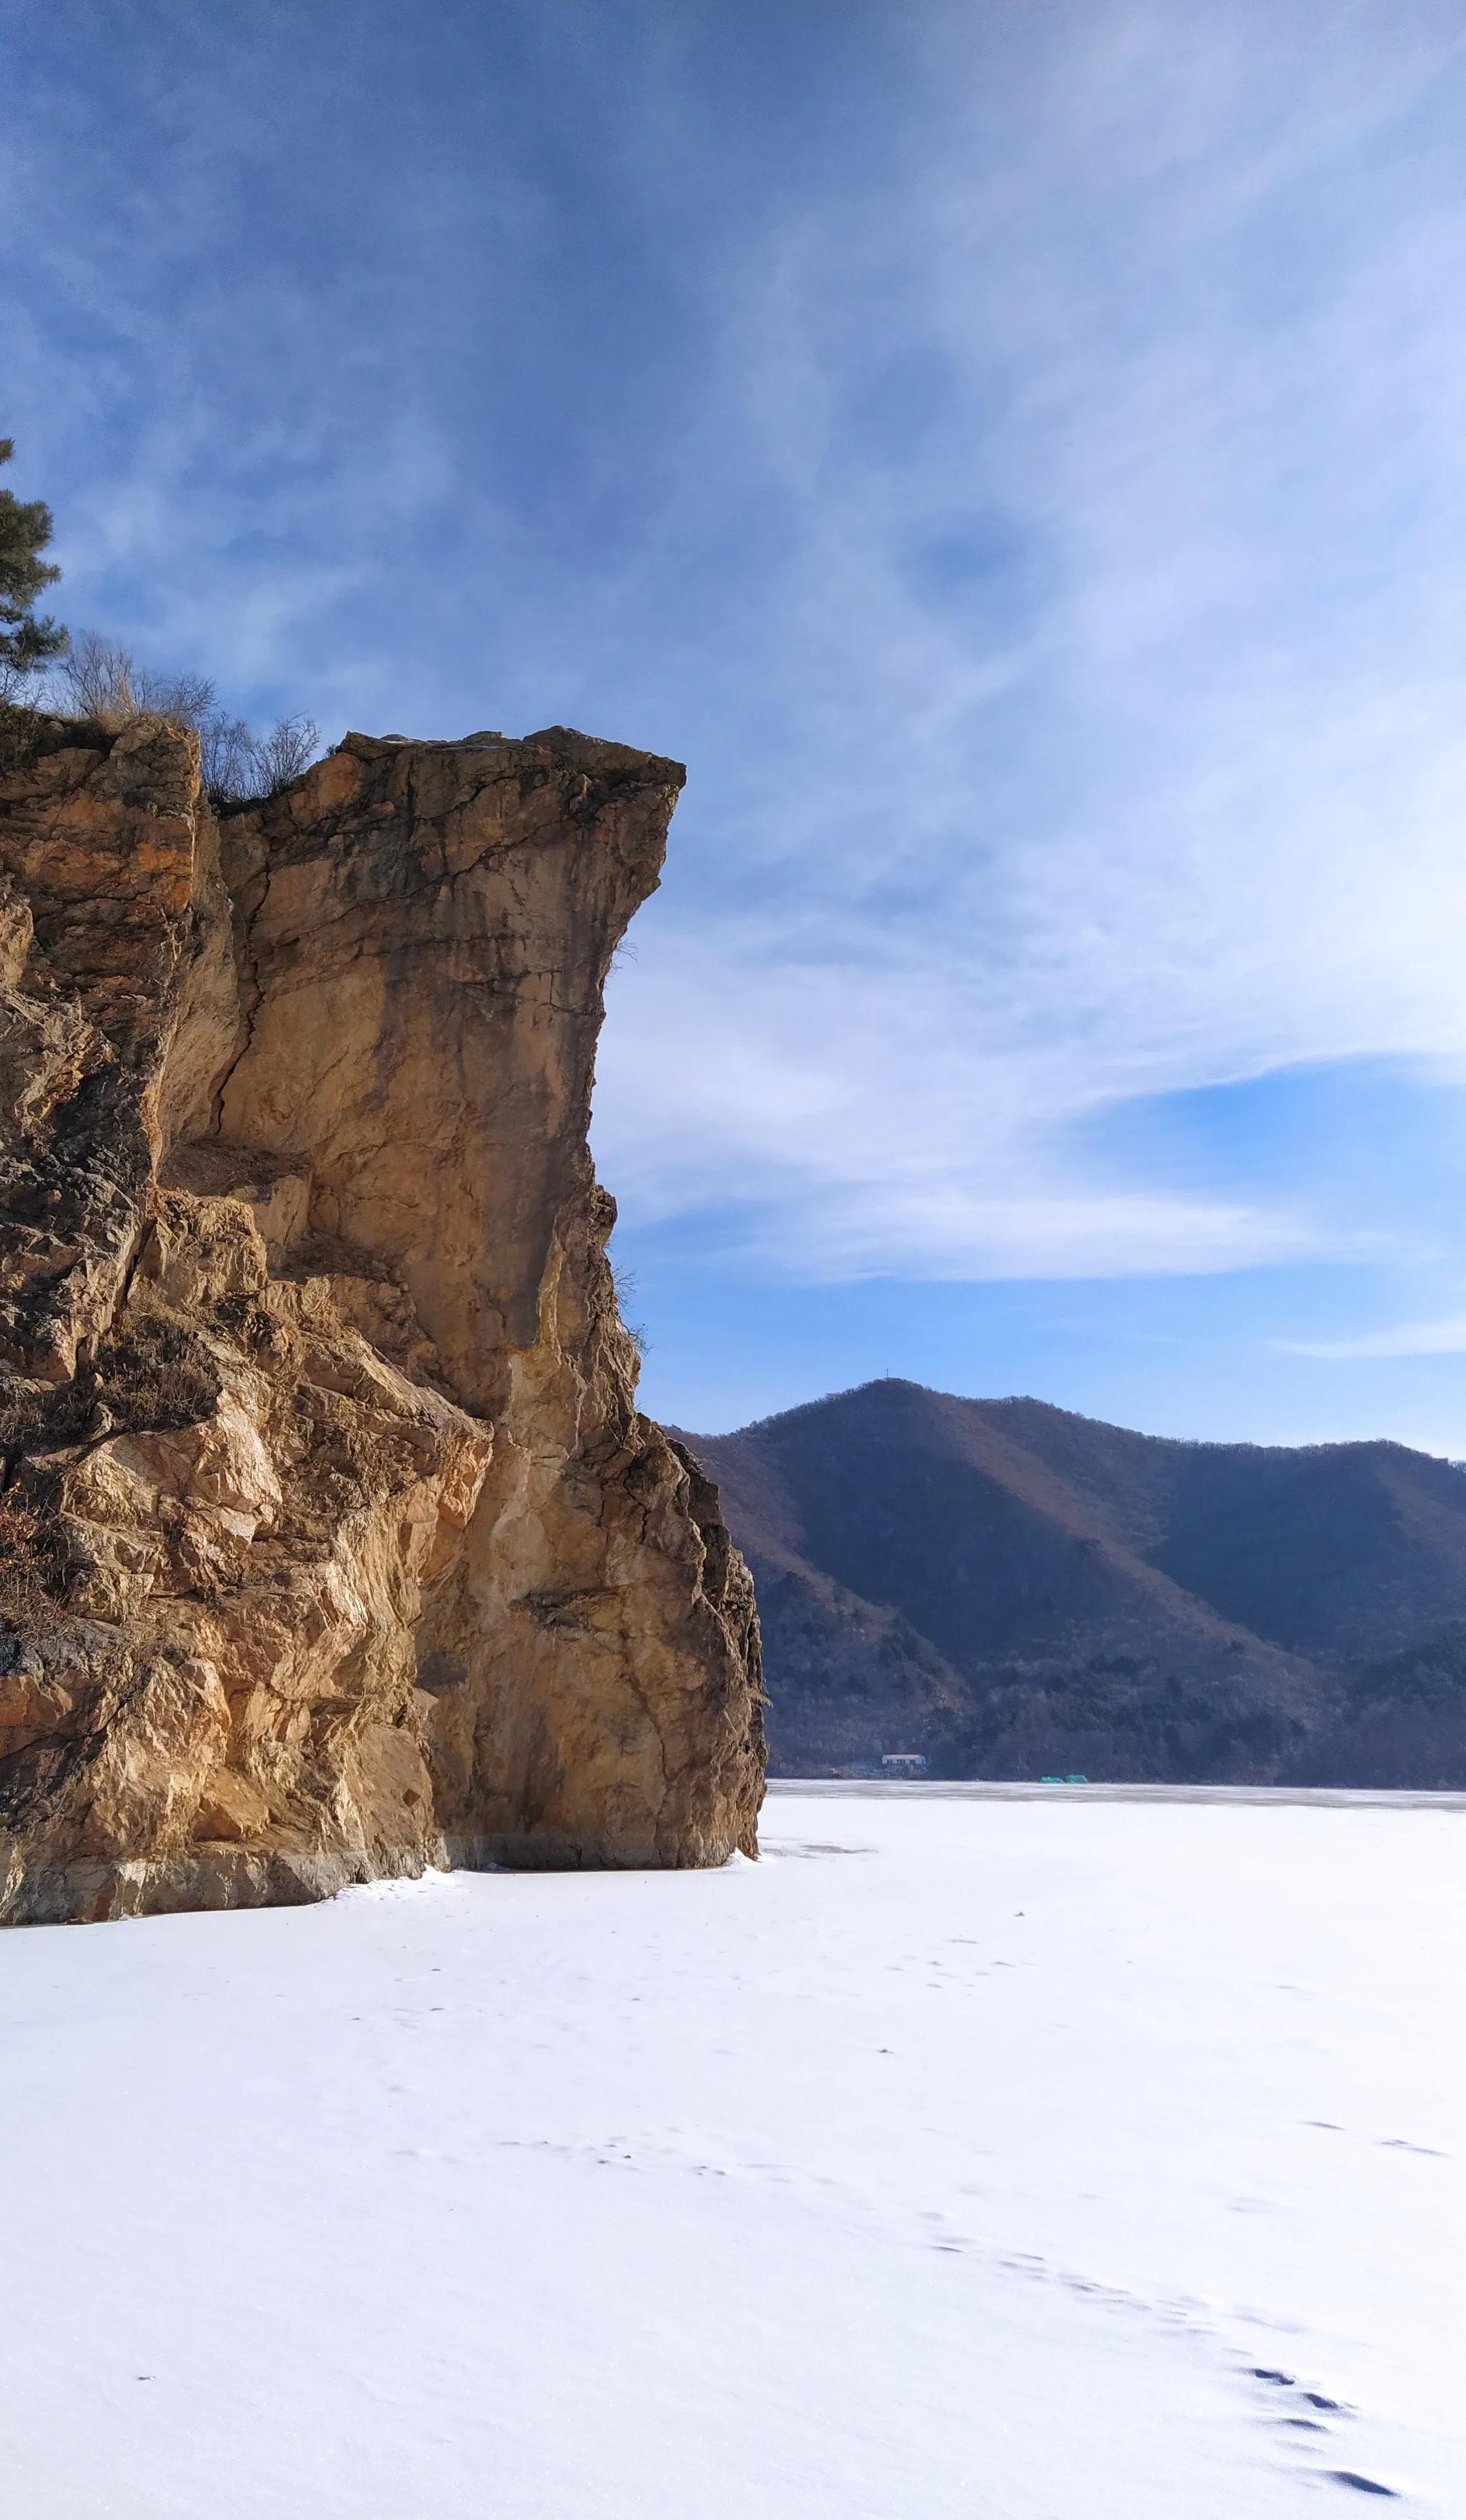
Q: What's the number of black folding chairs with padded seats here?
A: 0